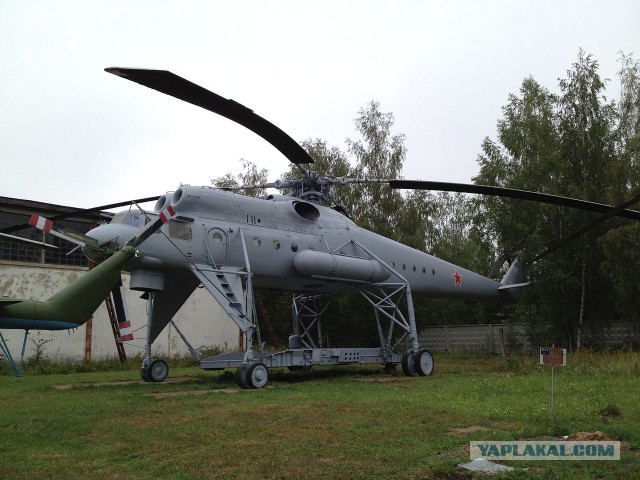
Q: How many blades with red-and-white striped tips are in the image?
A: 3